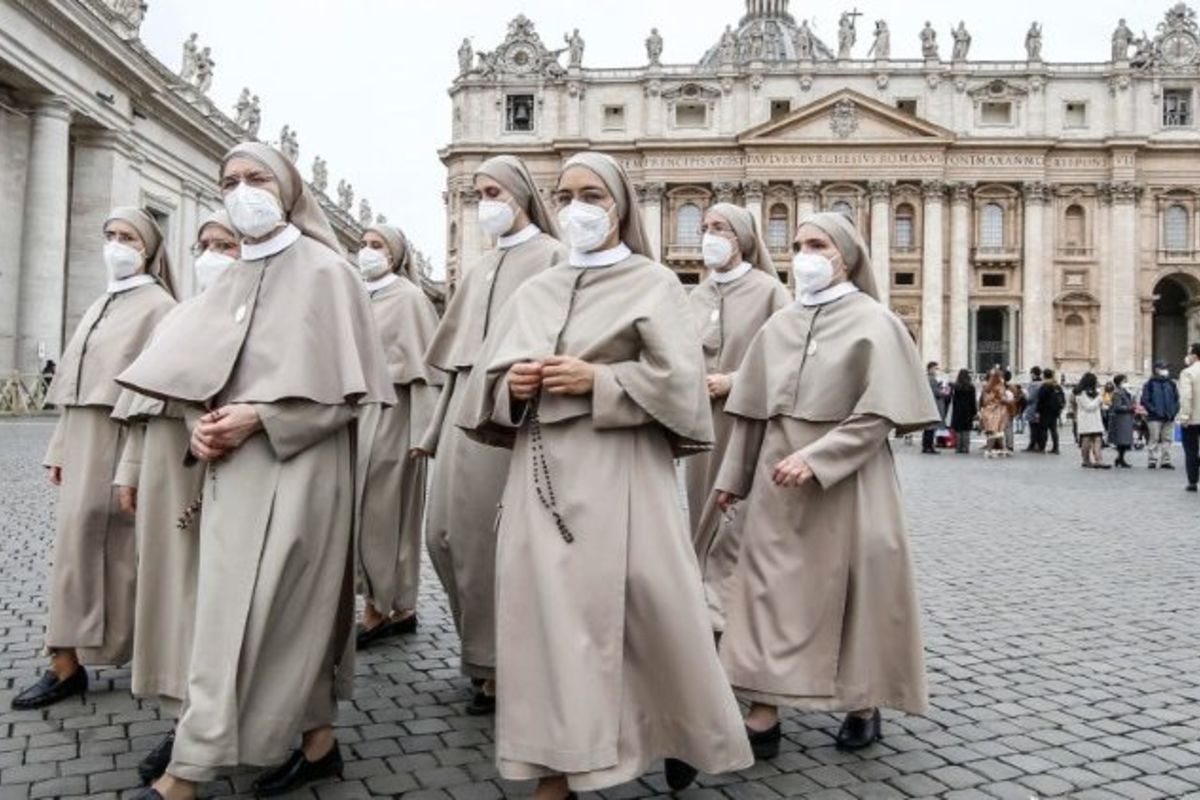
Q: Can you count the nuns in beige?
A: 8